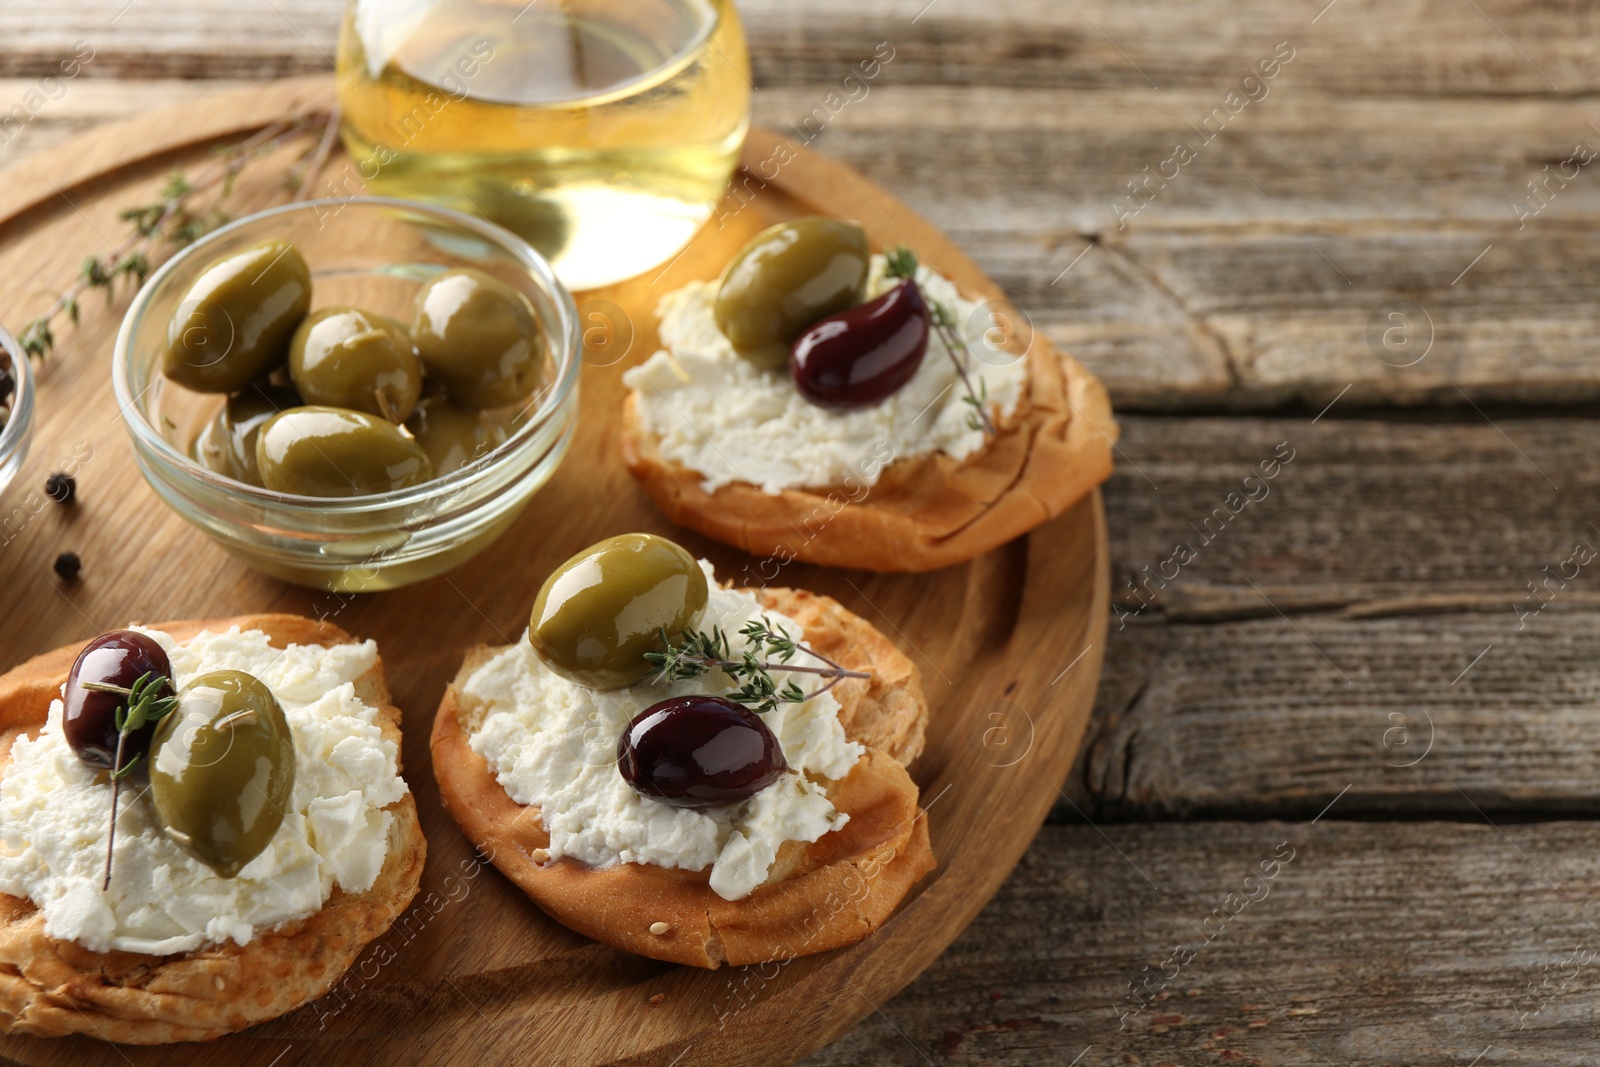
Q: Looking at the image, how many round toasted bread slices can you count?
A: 3